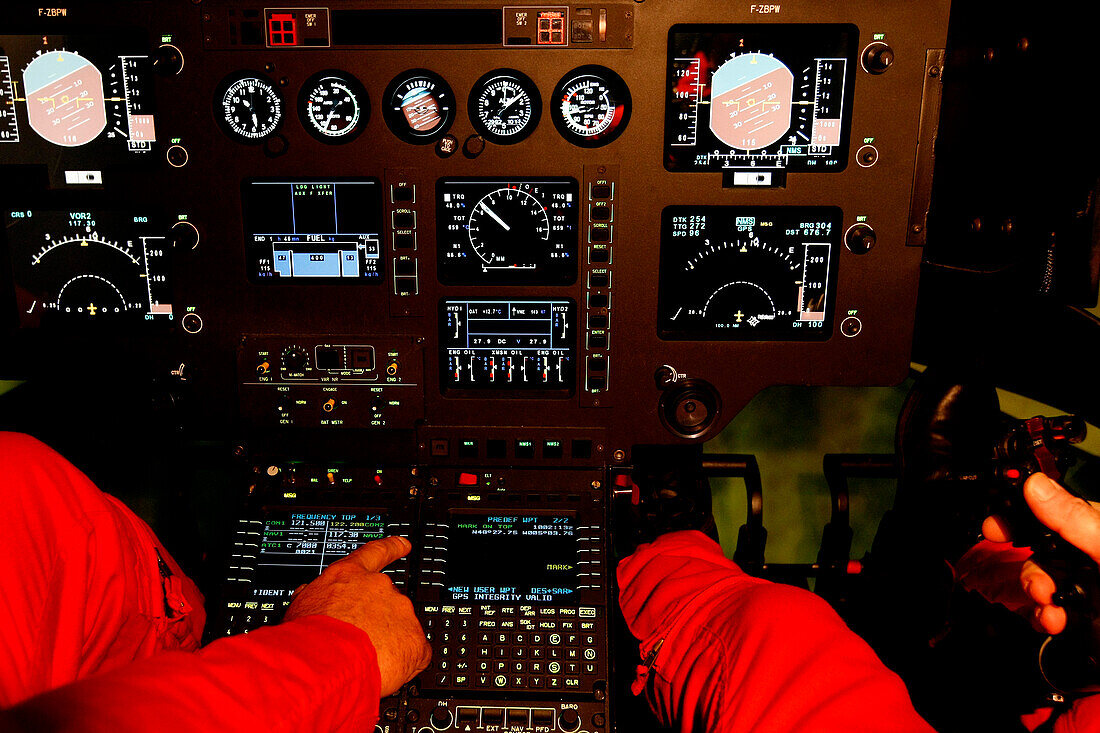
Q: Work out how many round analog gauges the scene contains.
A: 5